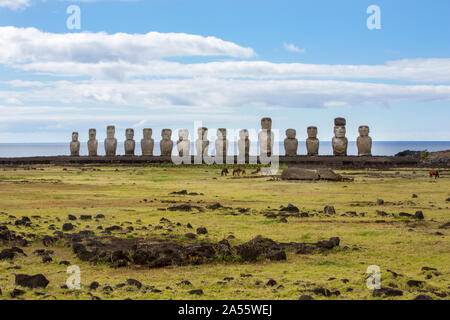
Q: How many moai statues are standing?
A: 15